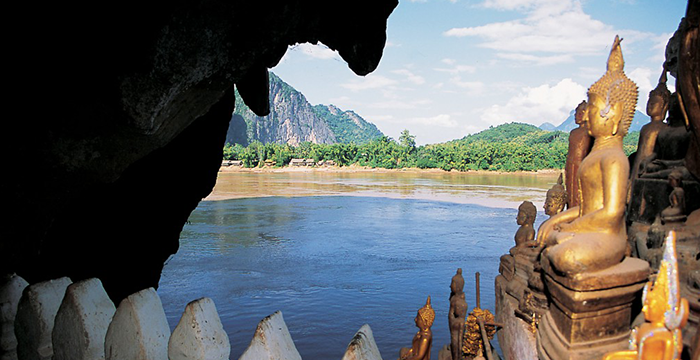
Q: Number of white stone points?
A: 7